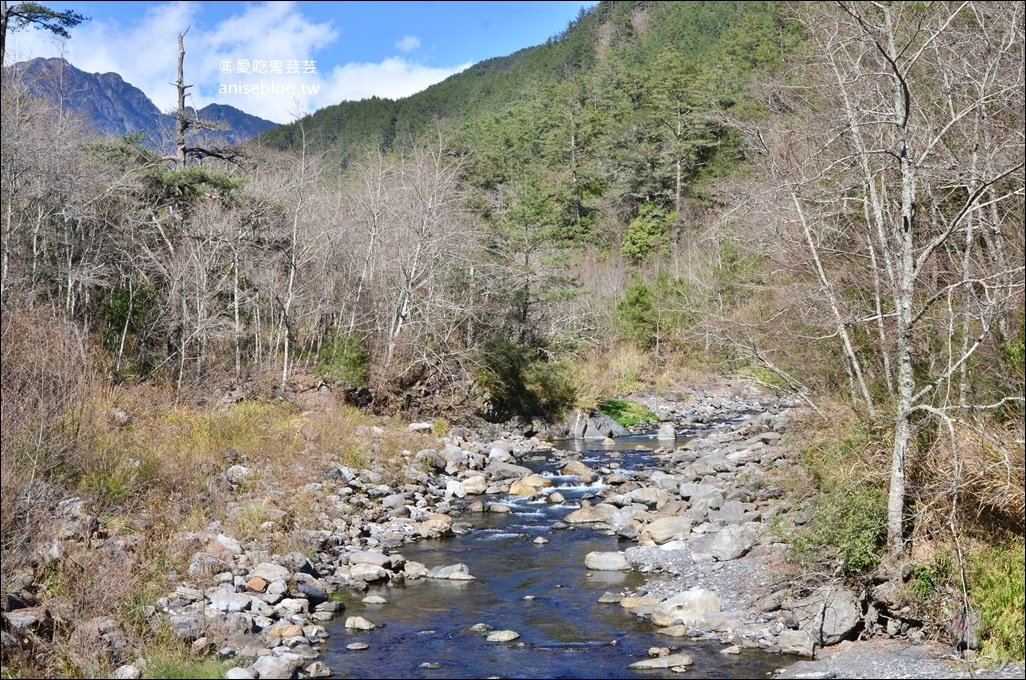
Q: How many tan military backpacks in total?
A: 0